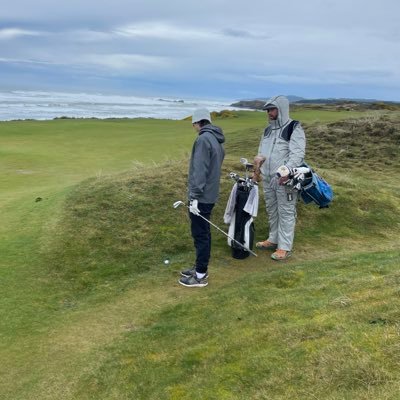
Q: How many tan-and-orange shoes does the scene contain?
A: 2